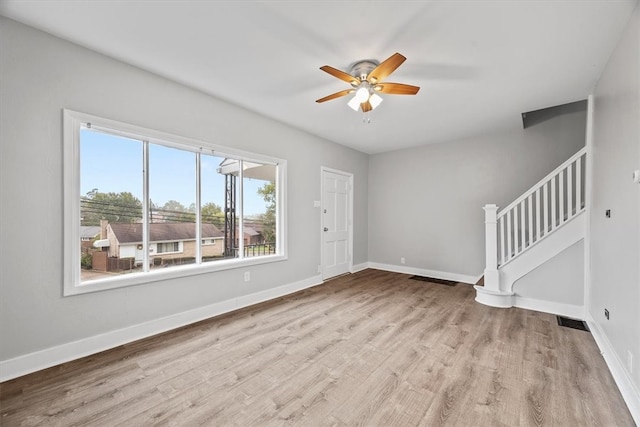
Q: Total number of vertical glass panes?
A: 4